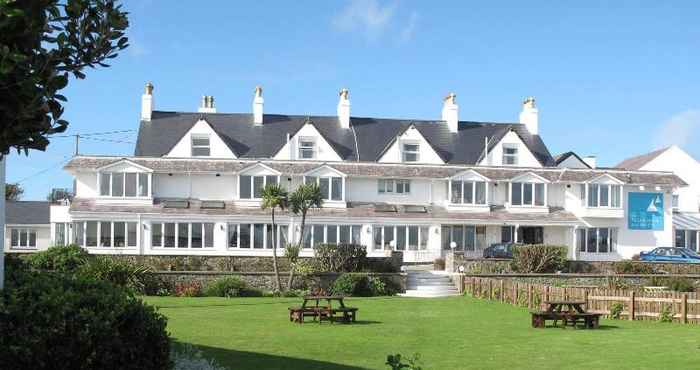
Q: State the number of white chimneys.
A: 6